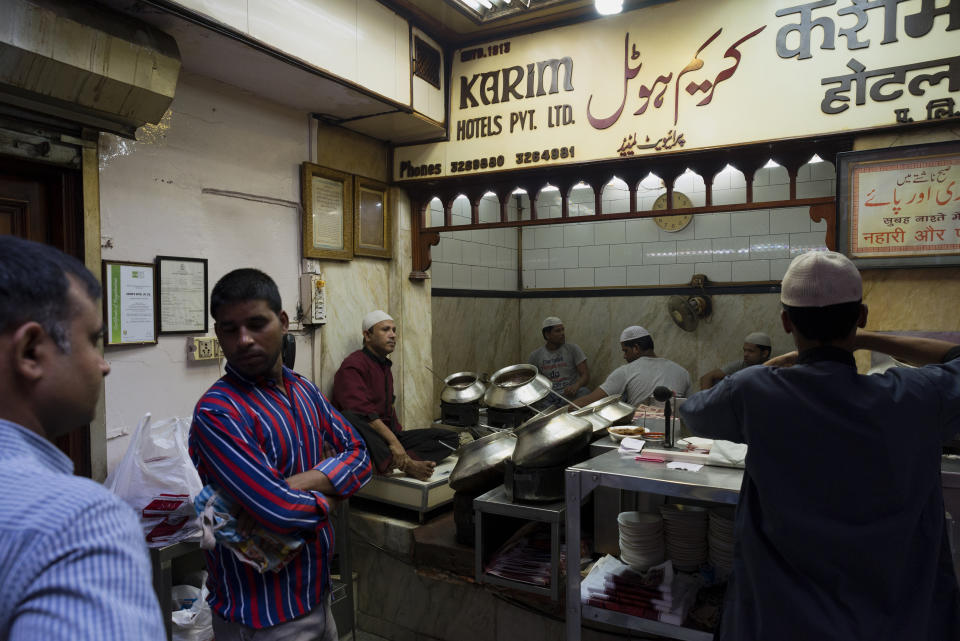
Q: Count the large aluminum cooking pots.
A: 6